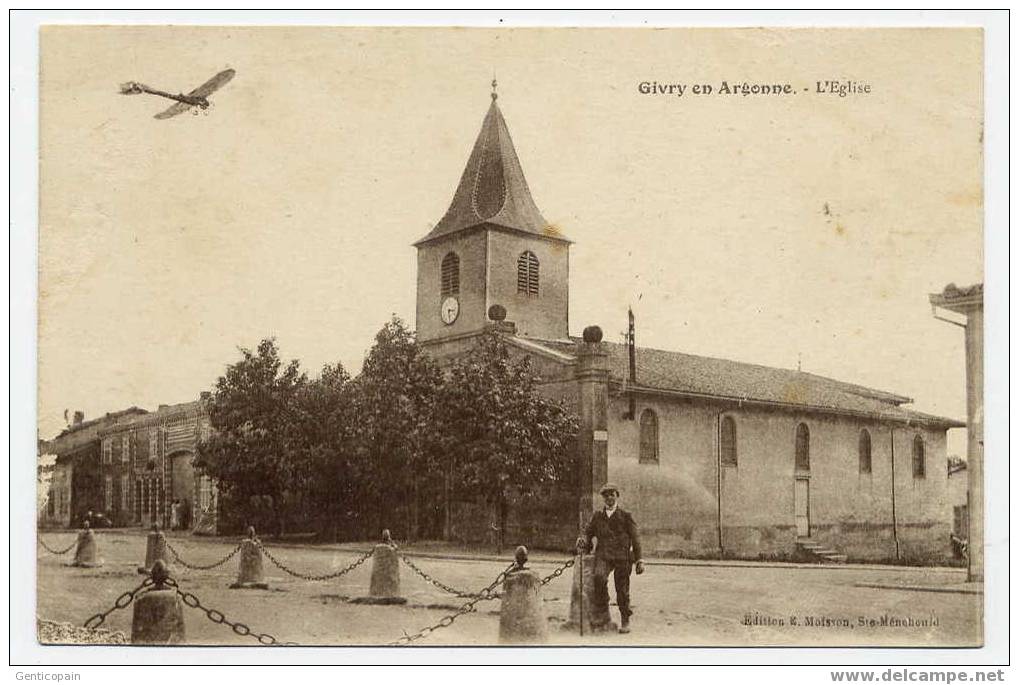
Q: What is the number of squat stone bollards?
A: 7